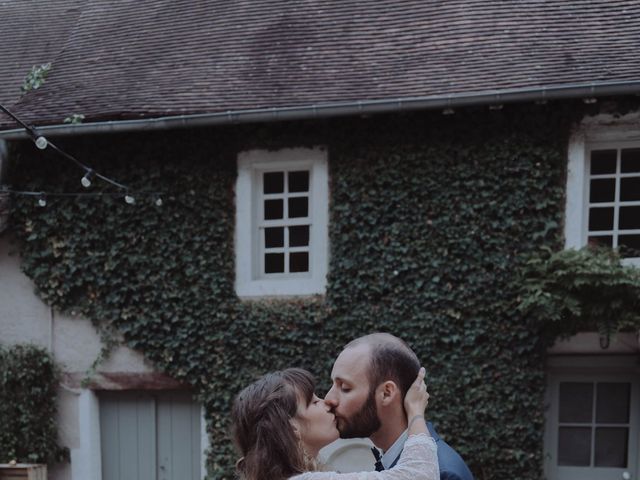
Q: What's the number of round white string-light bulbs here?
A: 5